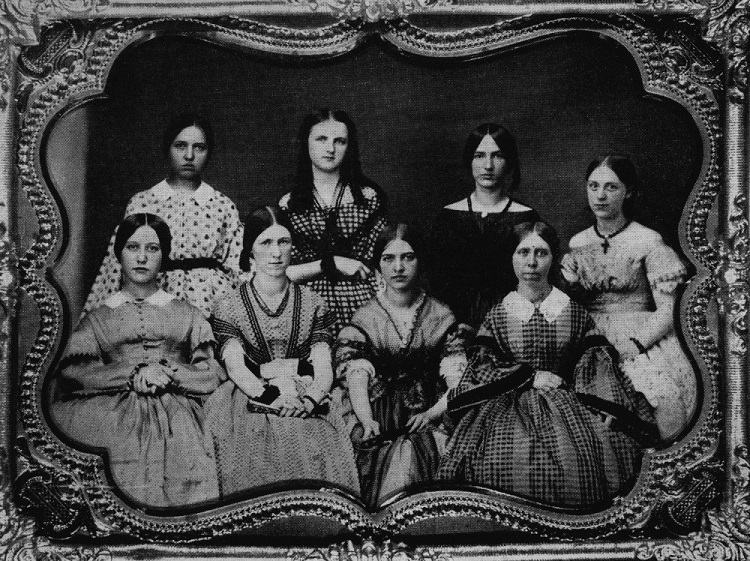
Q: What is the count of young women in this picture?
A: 8